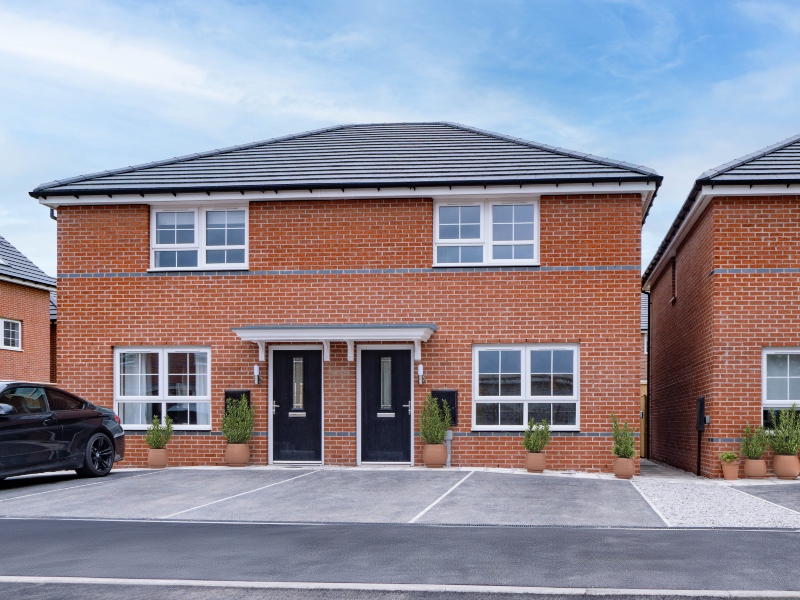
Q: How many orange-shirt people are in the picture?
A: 0